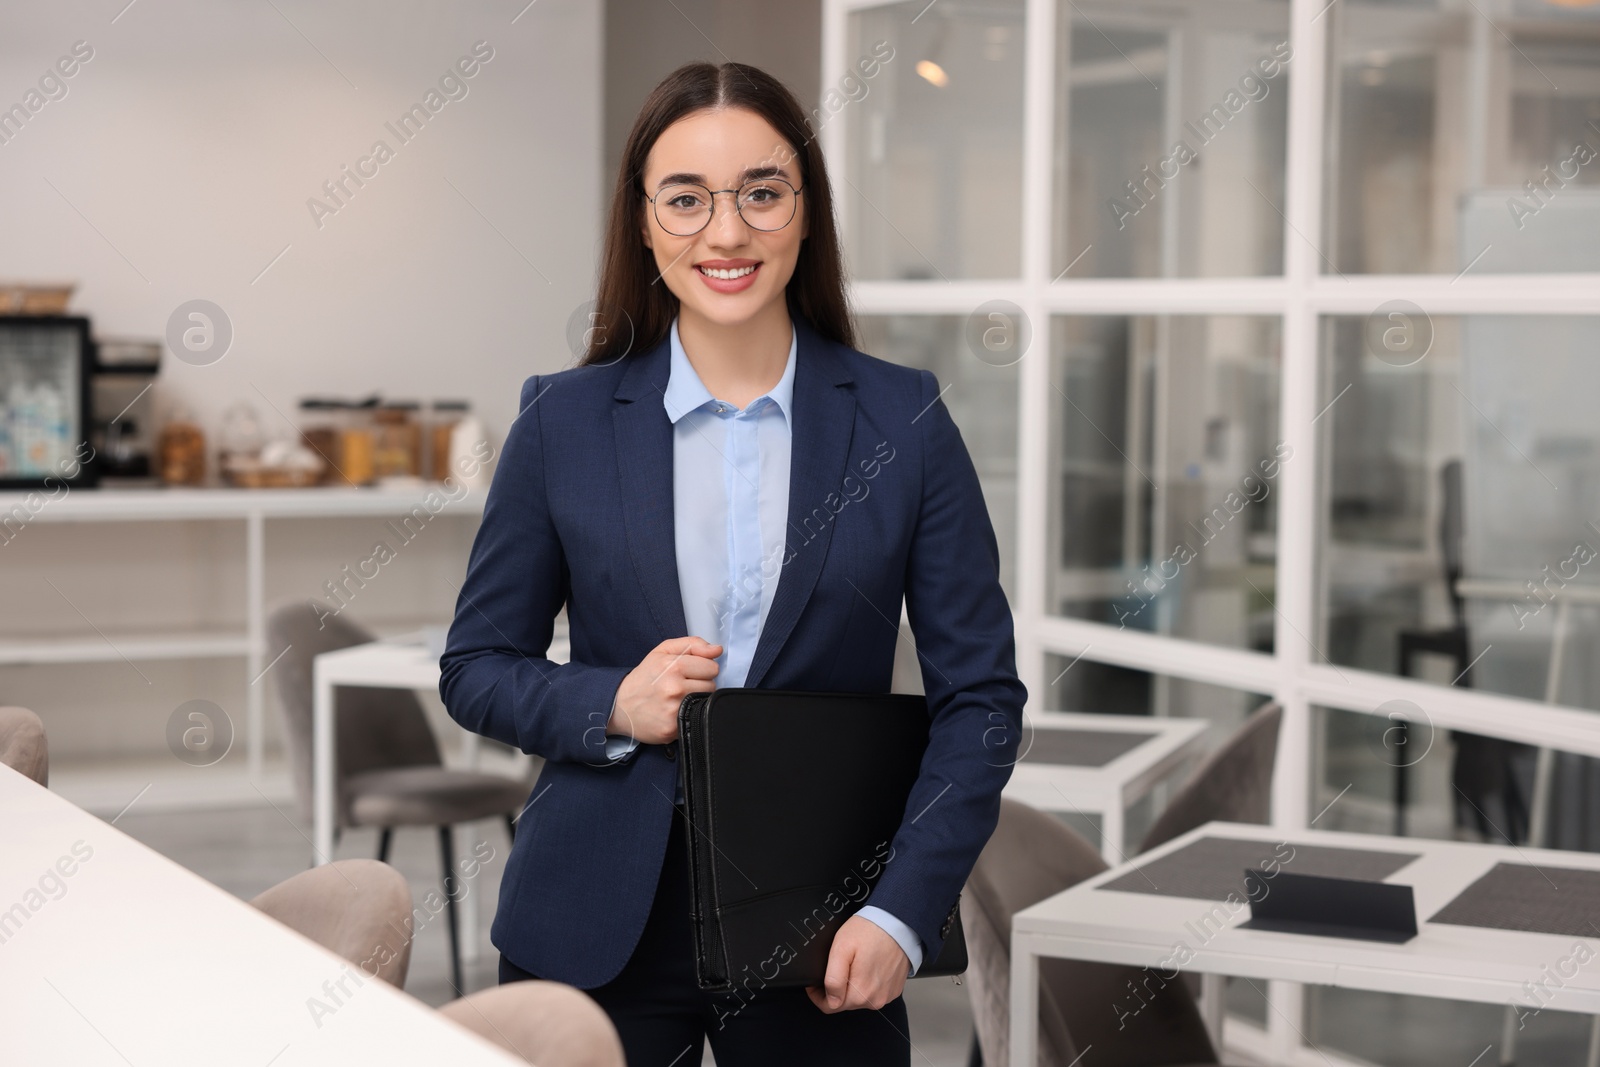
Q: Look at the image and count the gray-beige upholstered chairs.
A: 6